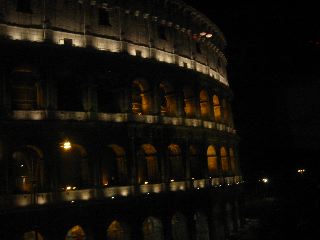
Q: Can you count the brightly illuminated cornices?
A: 3